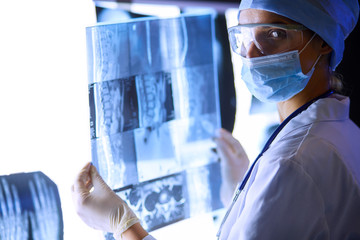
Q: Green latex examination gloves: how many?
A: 0